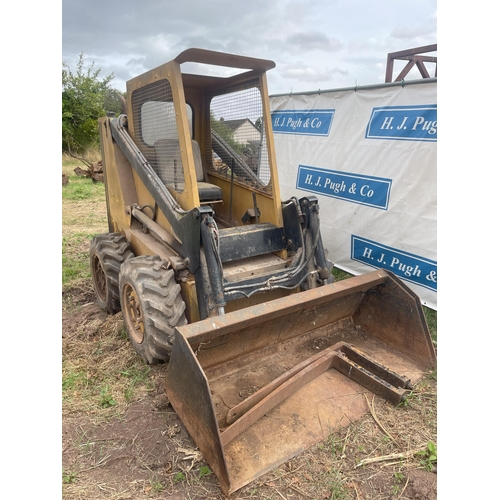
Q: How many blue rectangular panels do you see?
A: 4